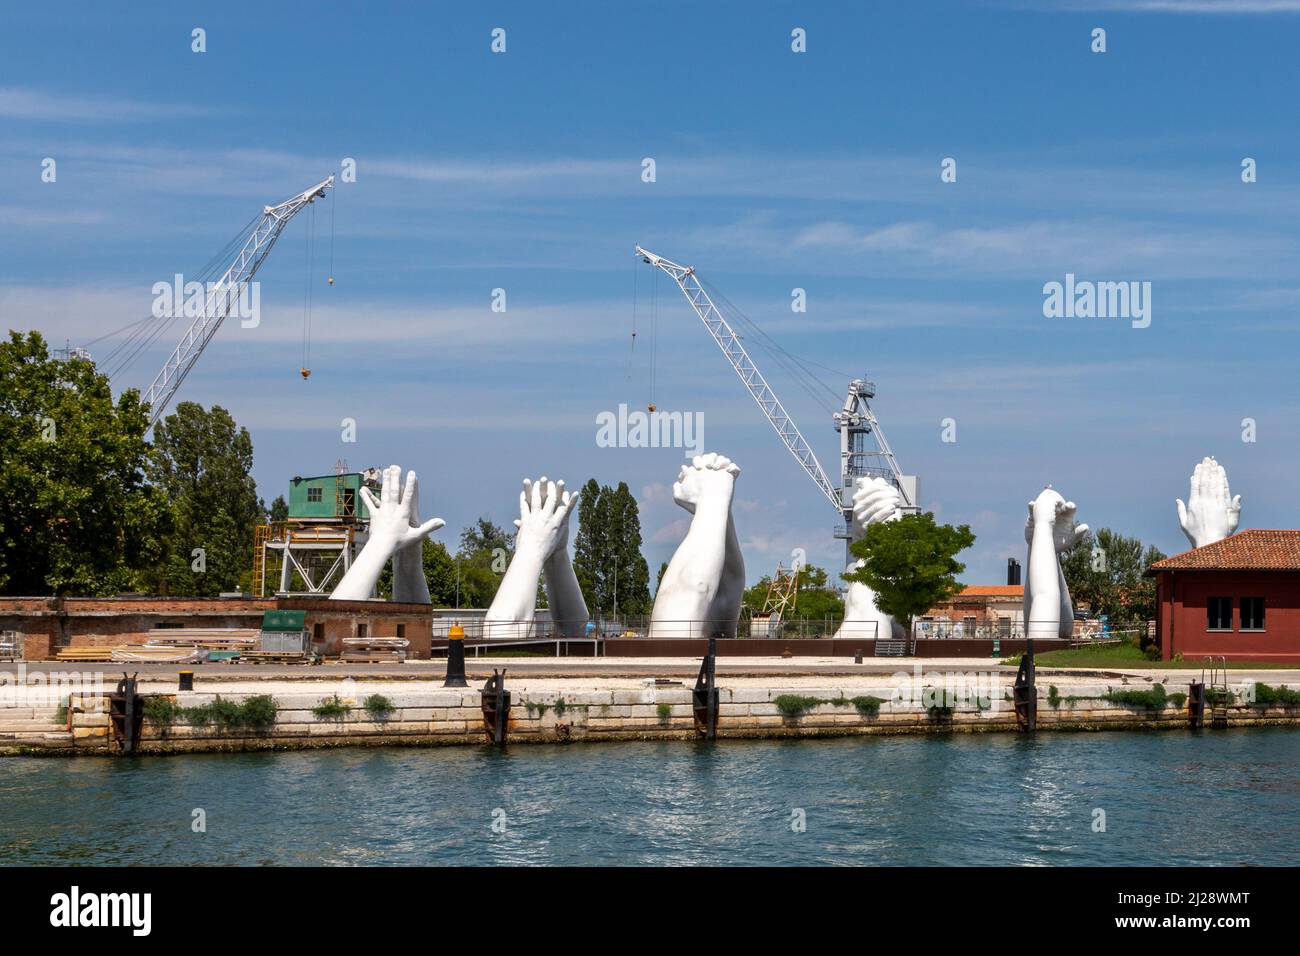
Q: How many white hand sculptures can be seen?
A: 6